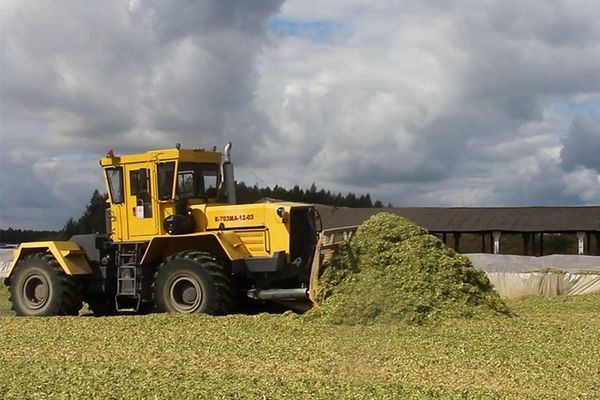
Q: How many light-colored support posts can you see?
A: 2